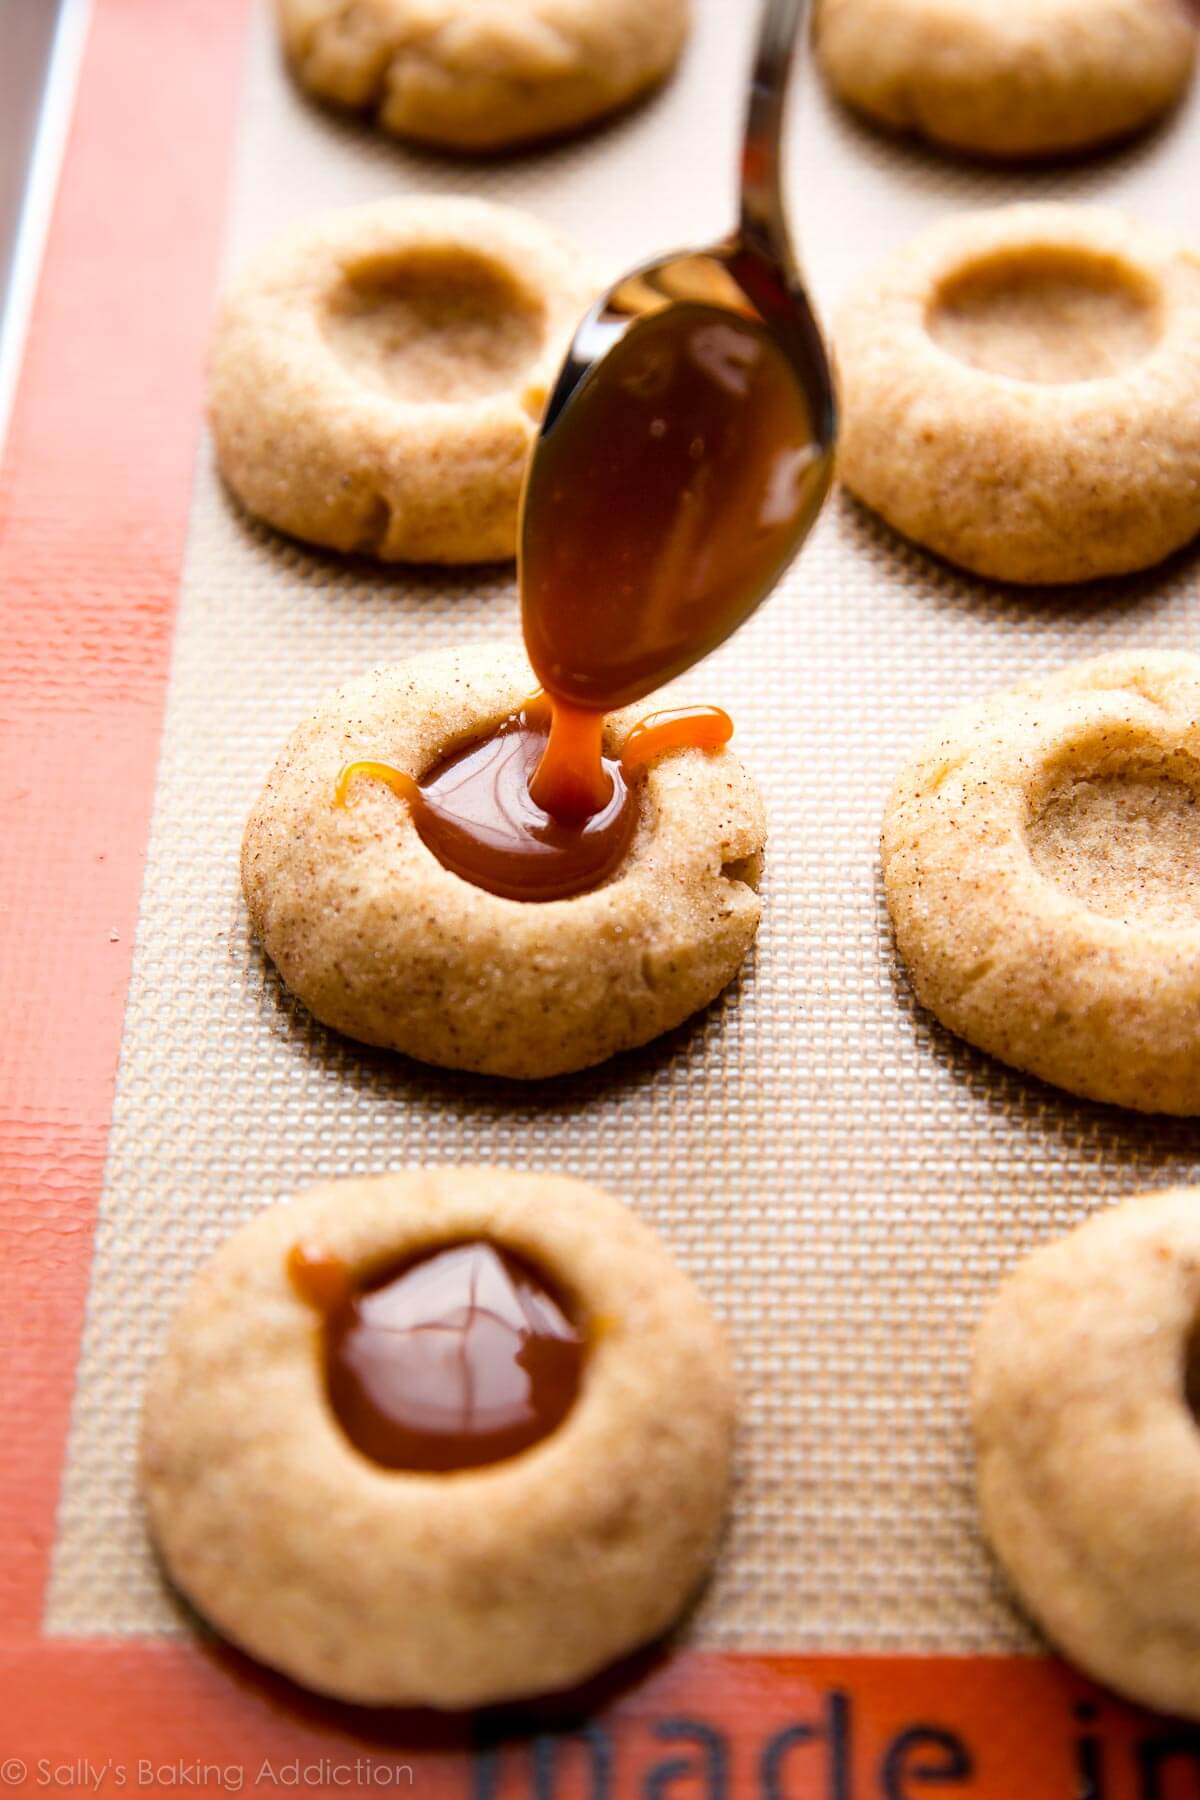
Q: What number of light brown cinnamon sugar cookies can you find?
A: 8